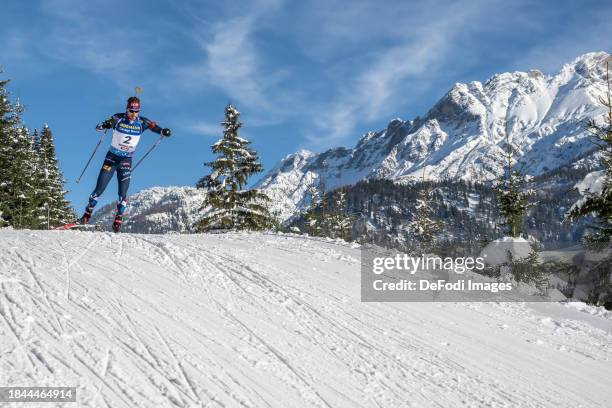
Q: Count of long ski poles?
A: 2